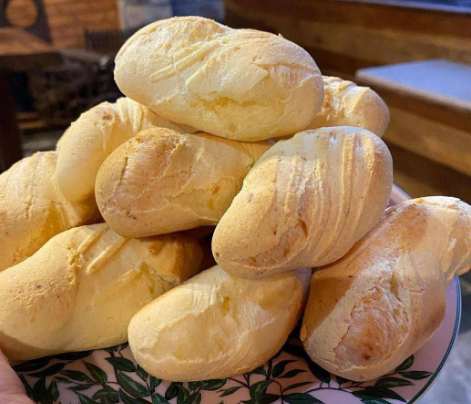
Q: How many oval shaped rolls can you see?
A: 9